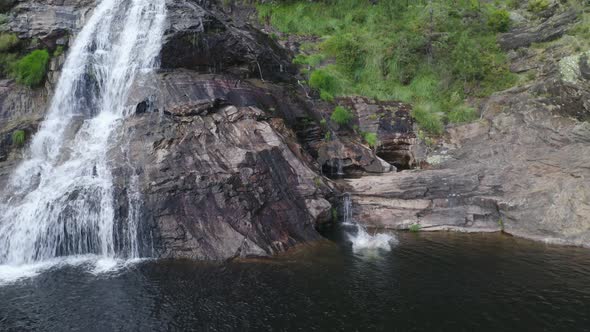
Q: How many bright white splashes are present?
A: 1